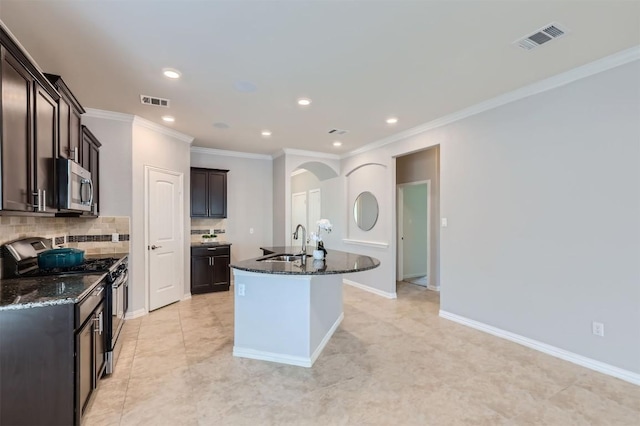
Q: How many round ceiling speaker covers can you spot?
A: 2